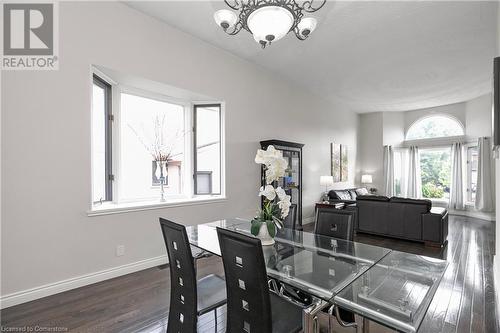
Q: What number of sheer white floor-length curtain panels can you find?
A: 4